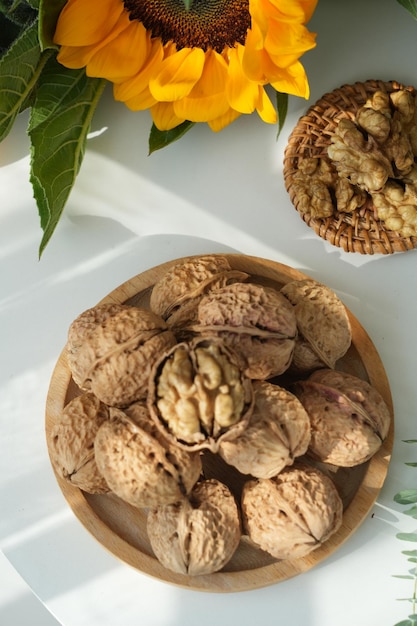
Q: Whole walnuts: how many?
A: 10